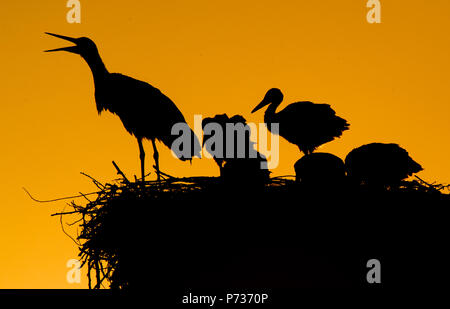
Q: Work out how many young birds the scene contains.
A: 4